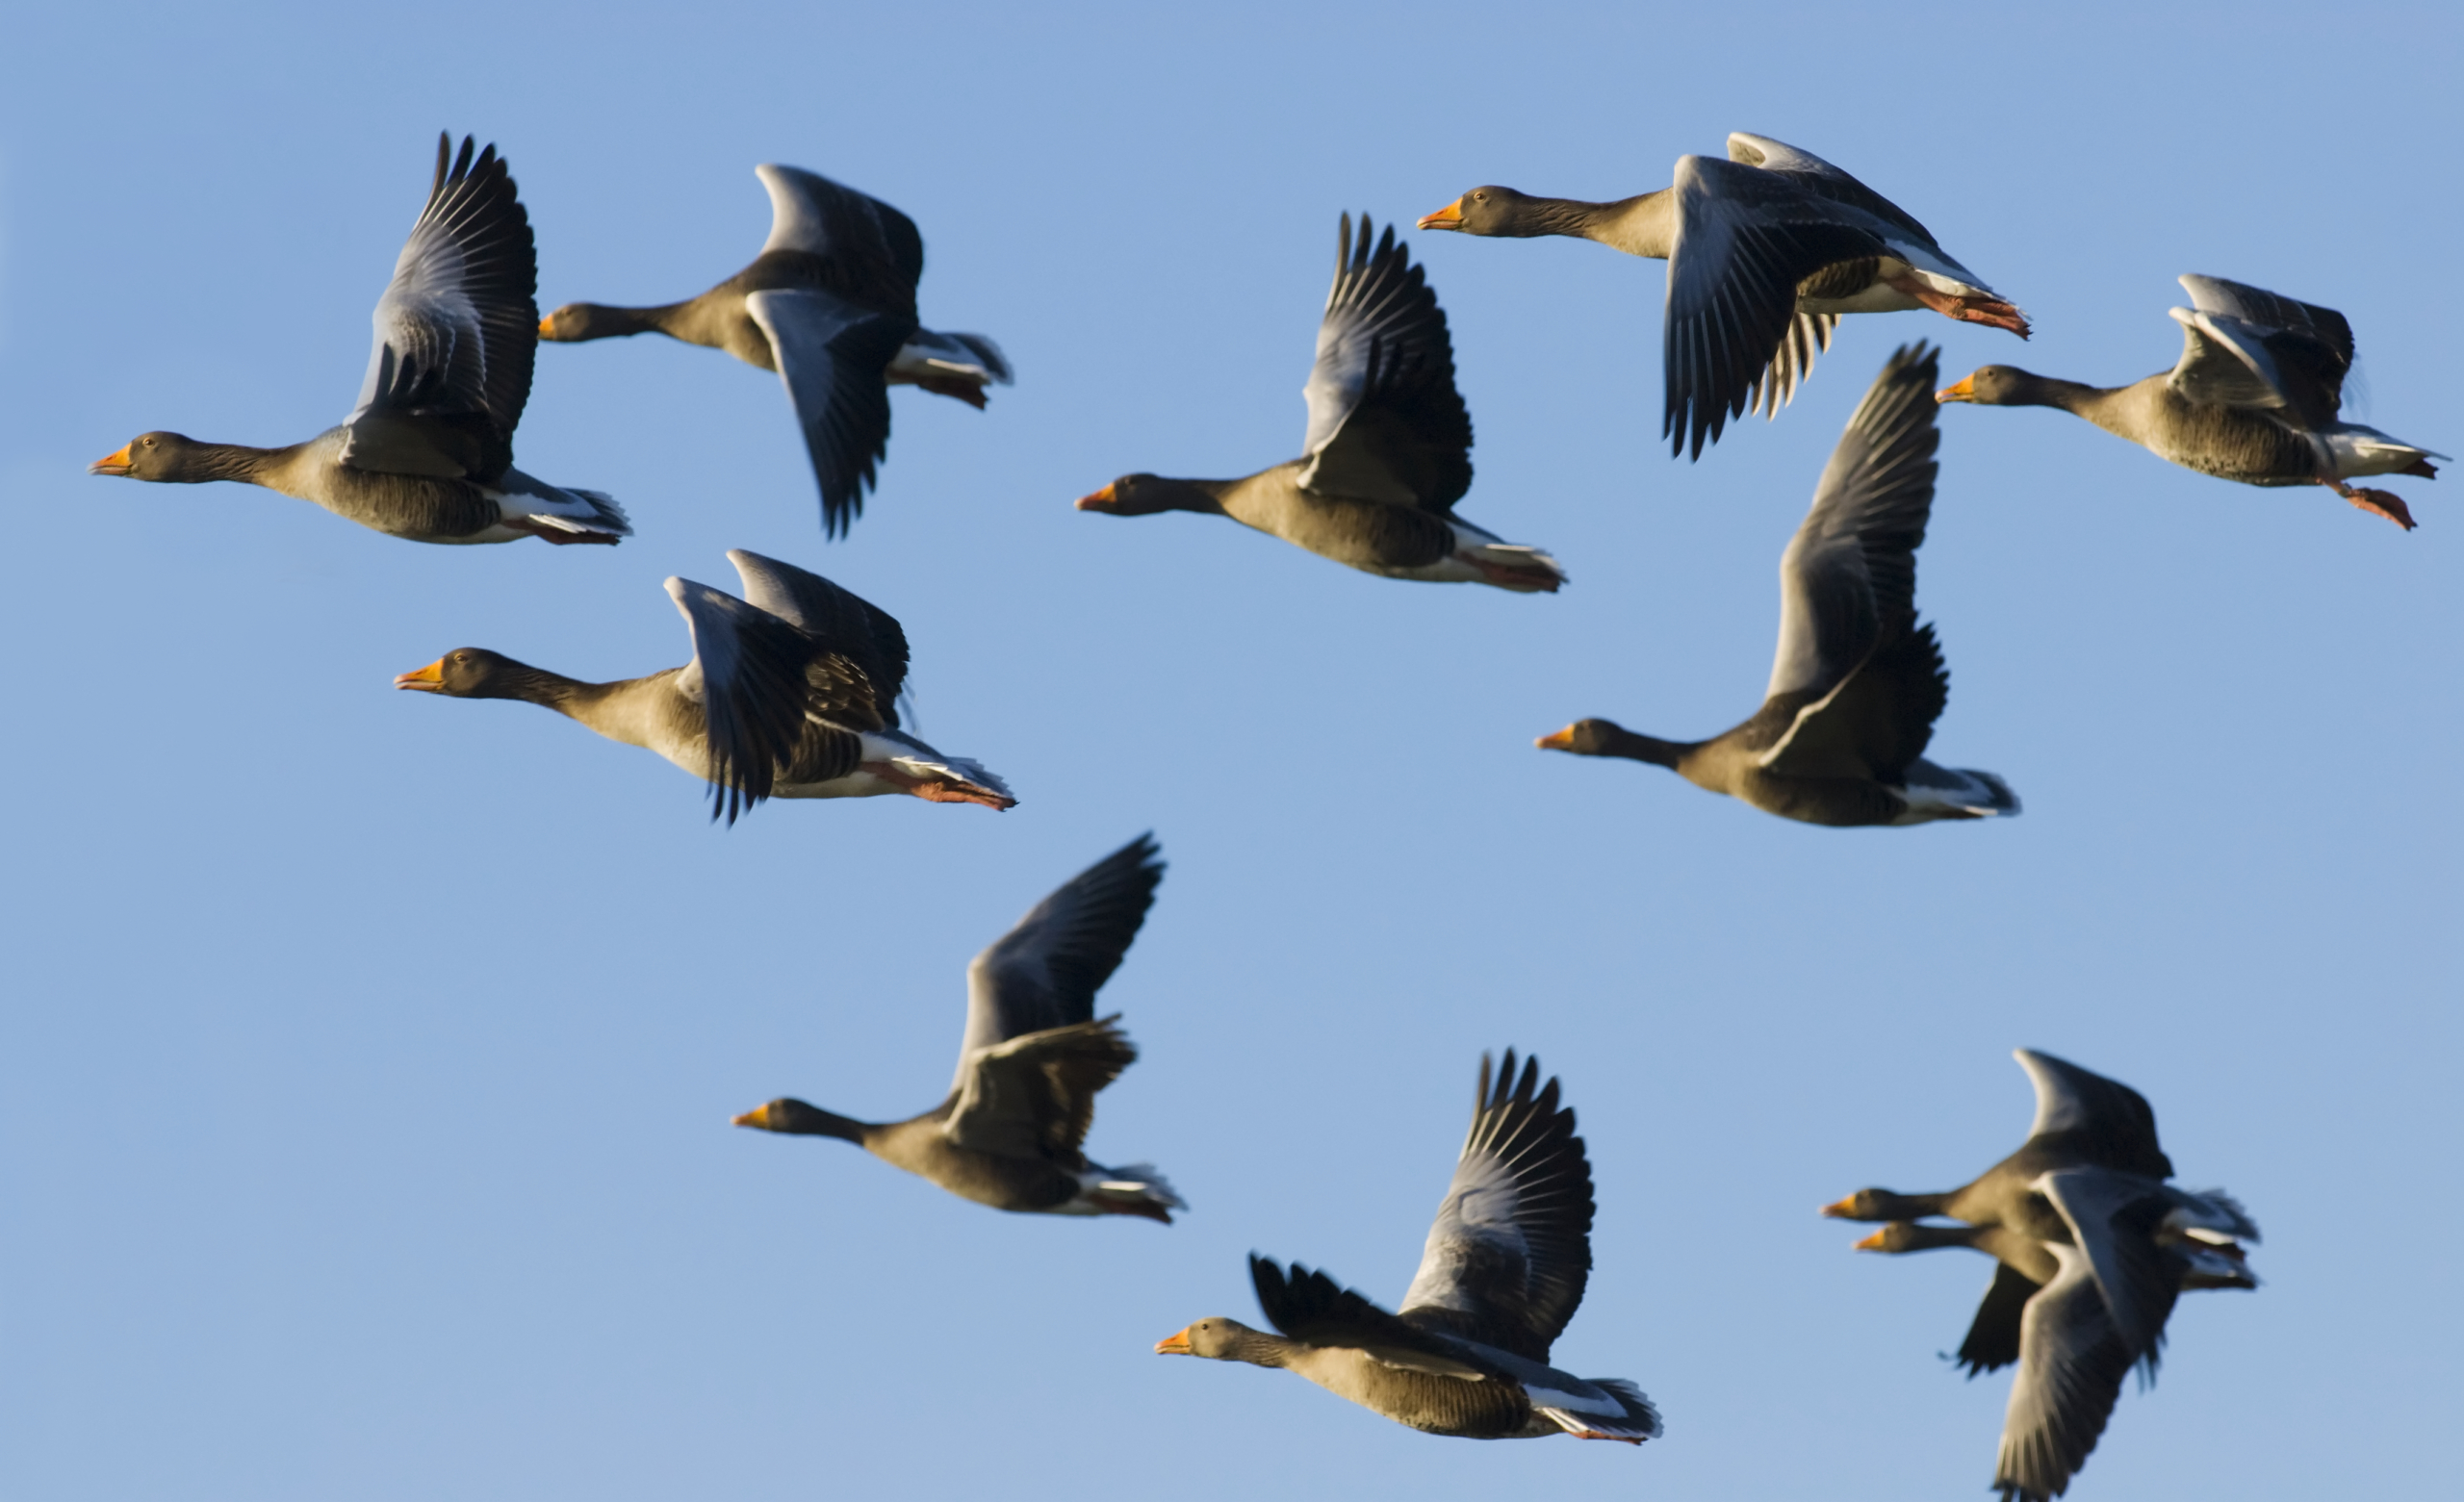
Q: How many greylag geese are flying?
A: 11